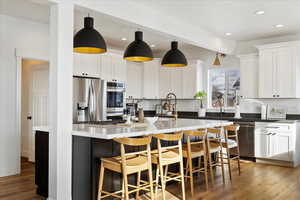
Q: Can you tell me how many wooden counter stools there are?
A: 5